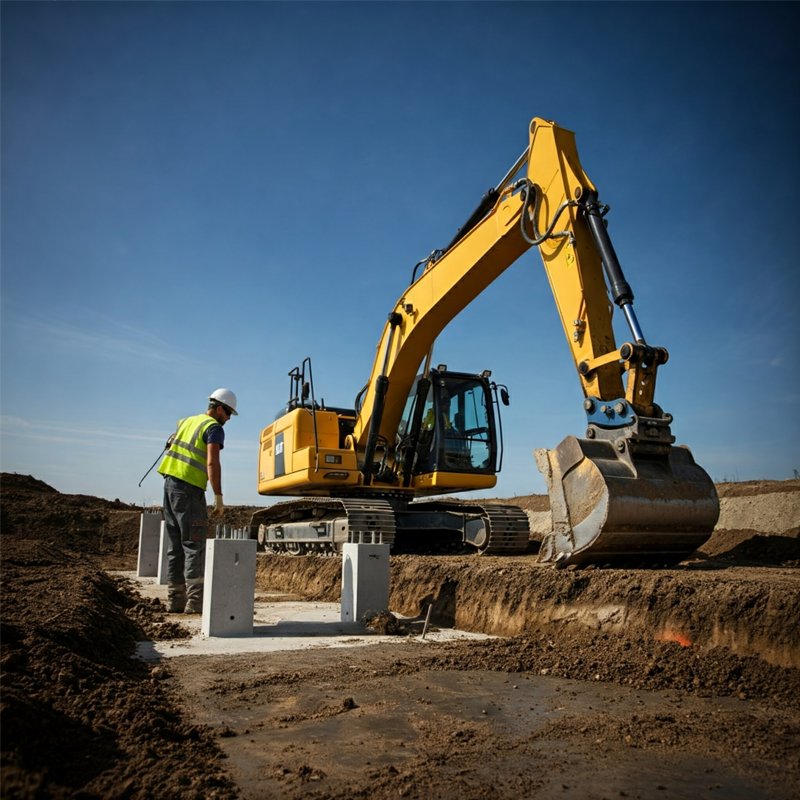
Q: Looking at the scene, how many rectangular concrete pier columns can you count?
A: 4